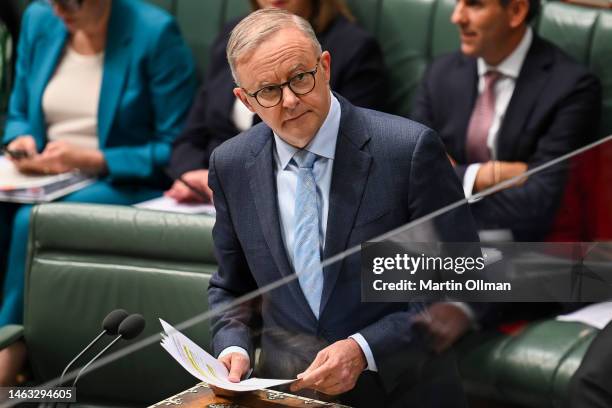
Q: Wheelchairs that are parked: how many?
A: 0